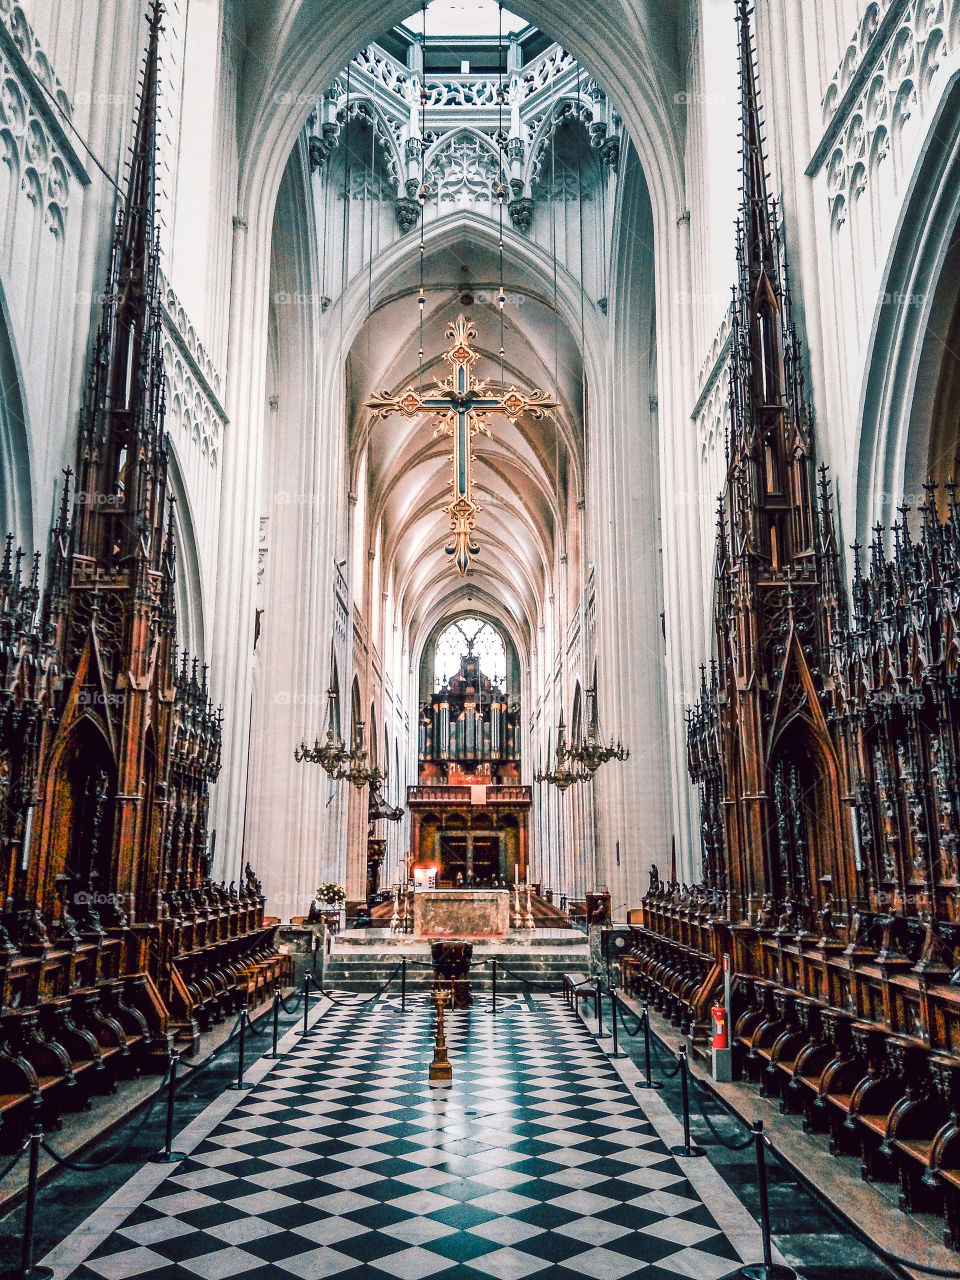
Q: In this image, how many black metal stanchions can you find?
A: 12